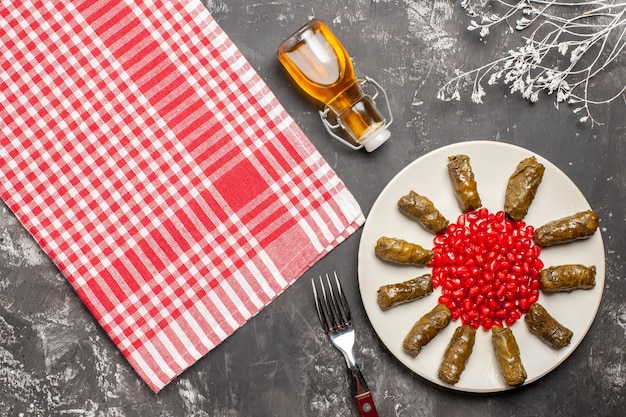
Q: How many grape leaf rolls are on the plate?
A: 11